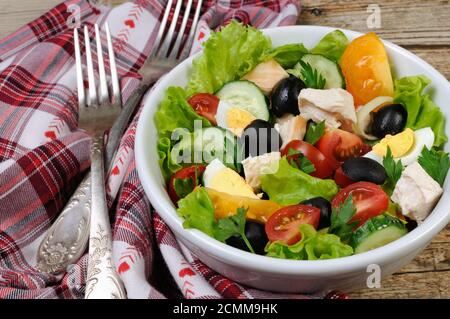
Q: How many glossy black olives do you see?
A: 6